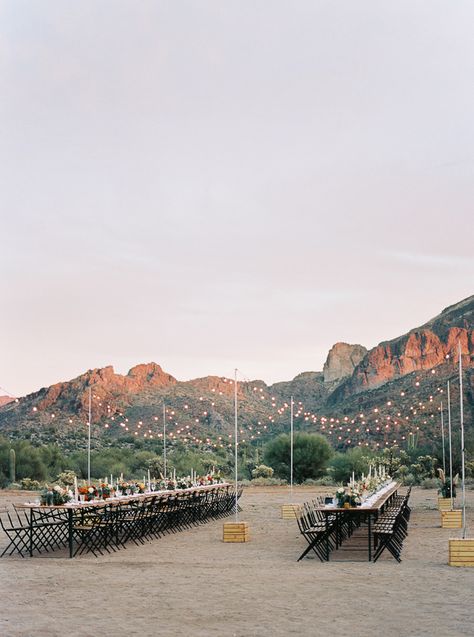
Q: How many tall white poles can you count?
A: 7